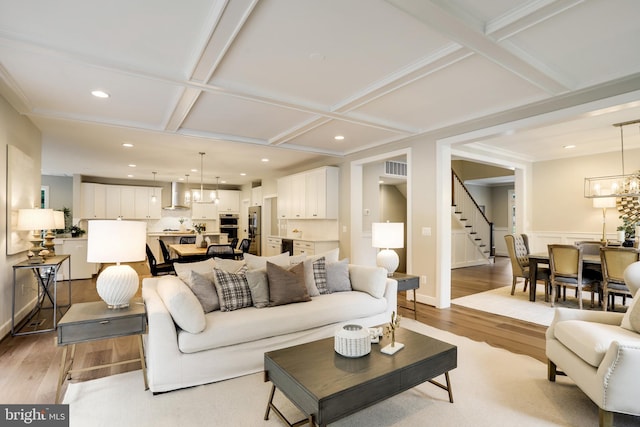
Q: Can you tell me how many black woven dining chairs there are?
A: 6